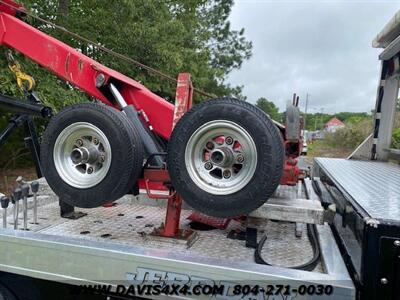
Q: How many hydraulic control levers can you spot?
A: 5